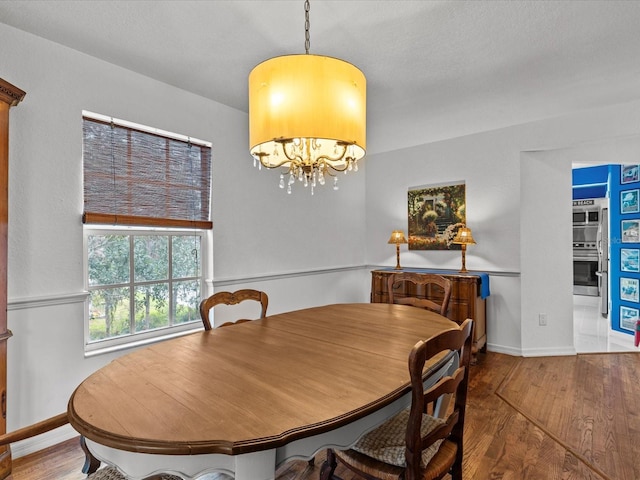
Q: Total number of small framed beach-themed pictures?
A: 6